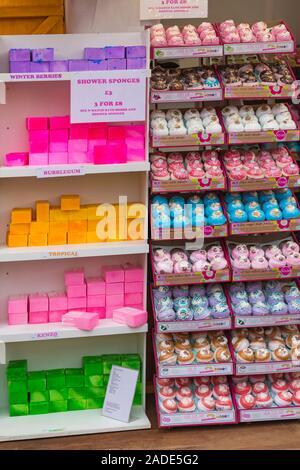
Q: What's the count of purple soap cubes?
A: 12